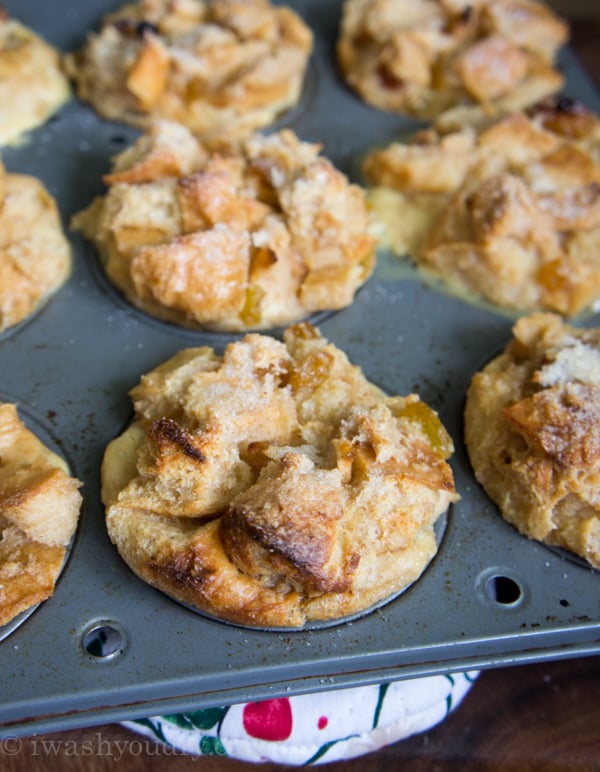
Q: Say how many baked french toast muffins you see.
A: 9